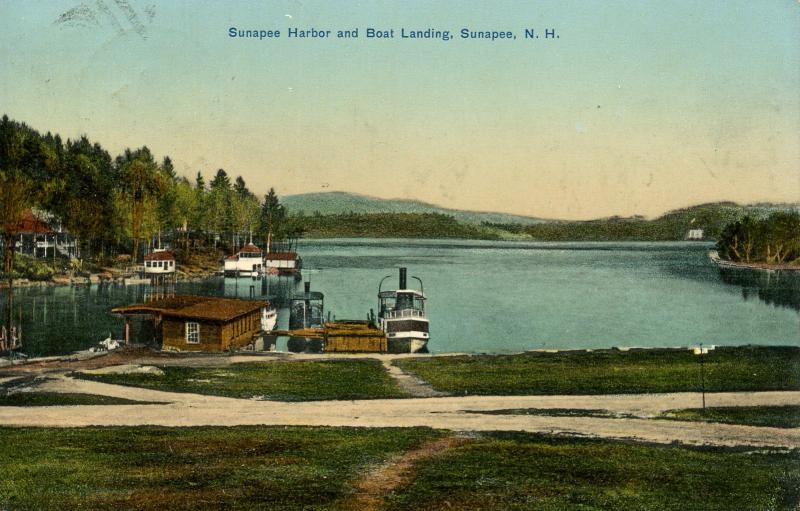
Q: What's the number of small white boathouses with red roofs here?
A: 3